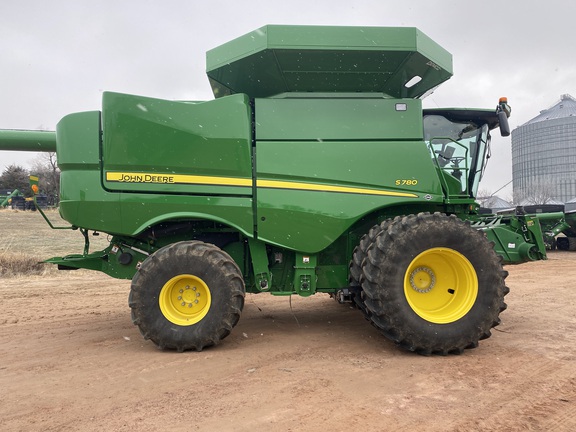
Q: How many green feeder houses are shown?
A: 1